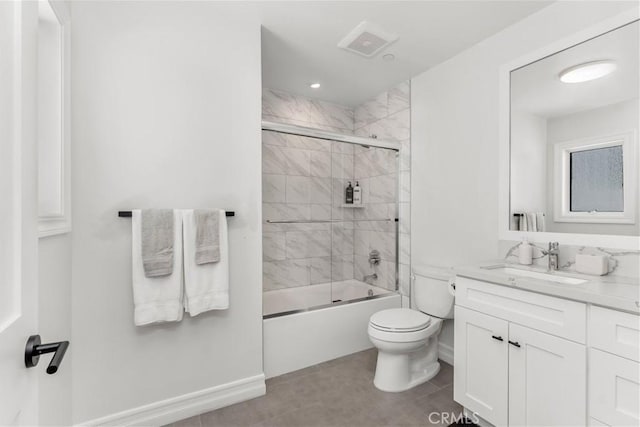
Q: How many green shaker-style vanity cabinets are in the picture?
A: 0